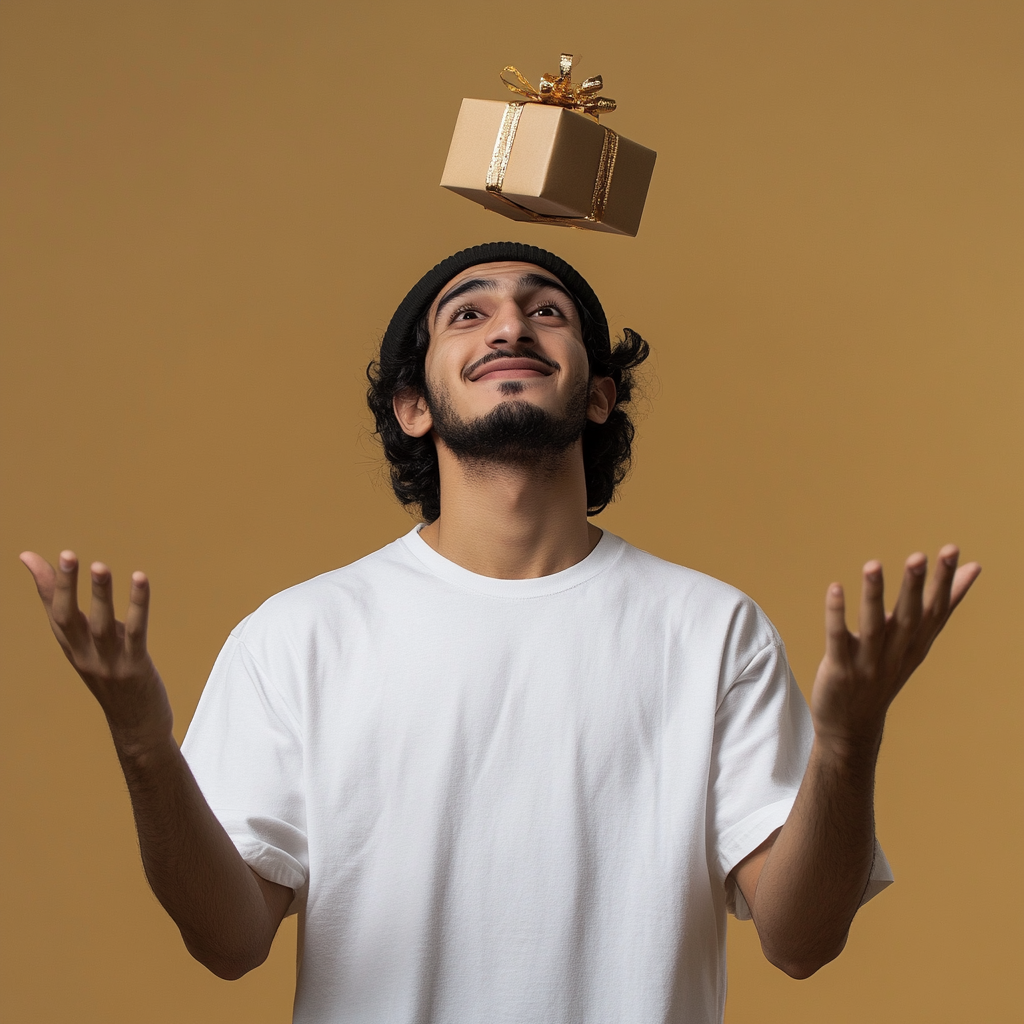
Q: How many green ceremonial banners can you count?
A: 0